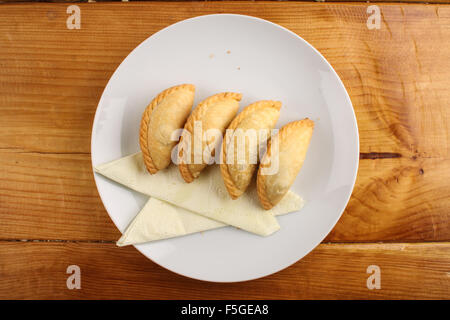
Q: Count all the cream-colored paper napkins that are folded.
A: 2